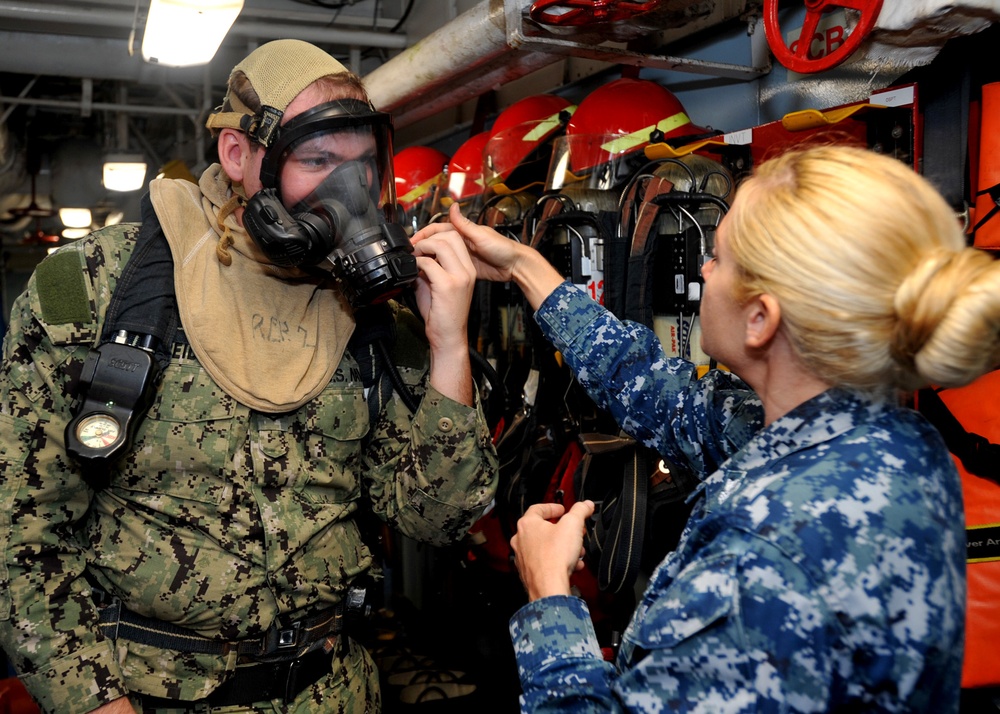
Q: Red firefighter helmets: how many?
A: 4